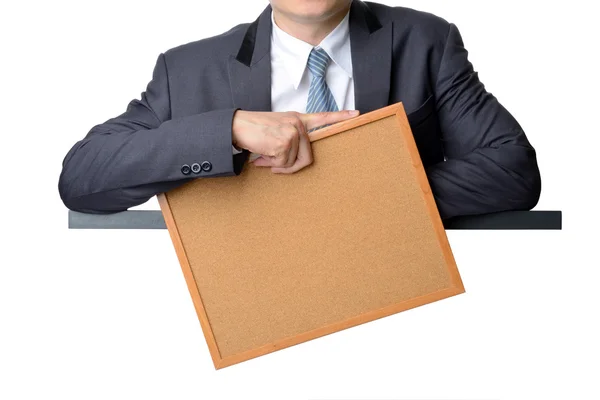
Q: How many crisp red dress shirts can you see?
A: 0